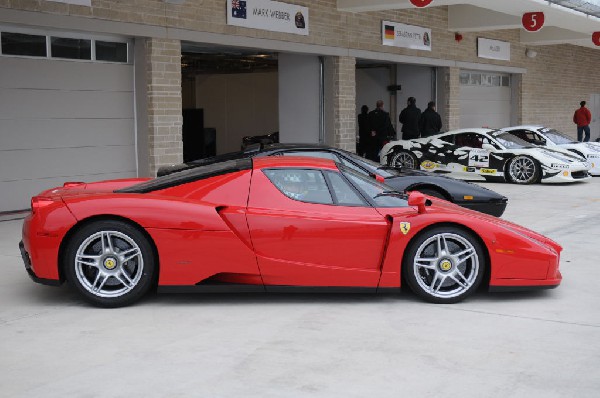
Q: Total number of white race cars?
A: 2